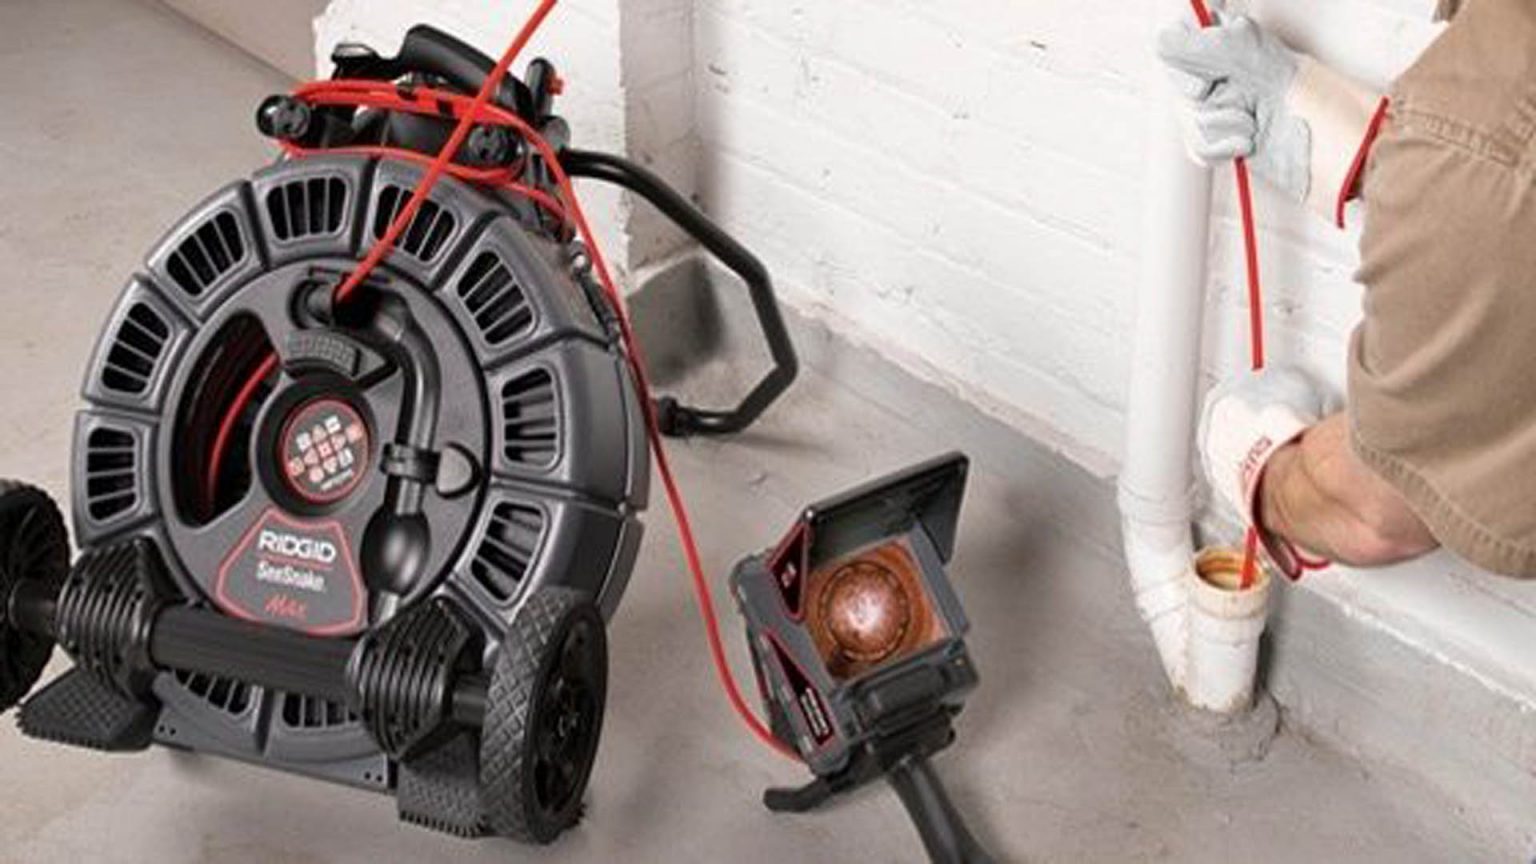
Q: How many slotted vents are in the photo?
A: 10